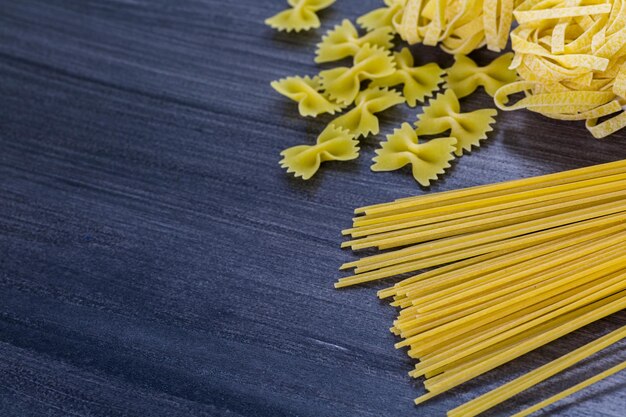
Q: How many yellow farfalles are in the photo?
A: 11